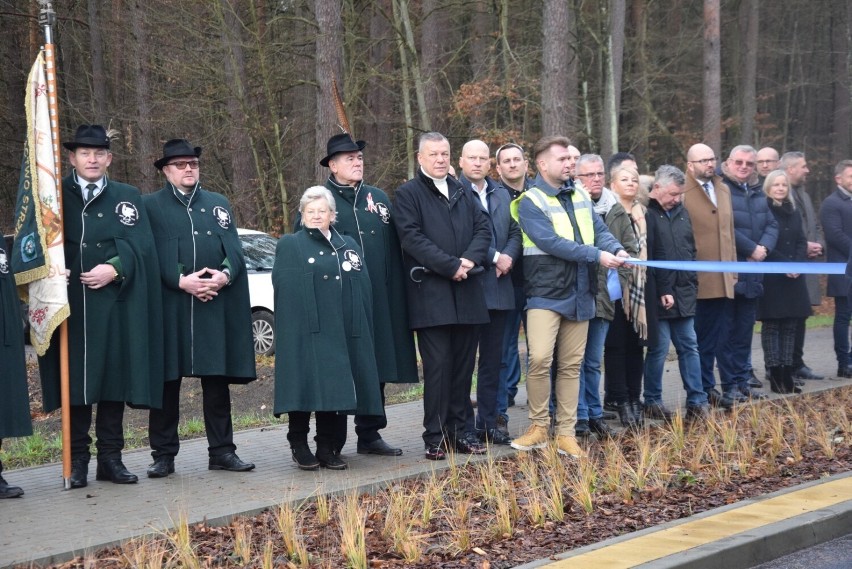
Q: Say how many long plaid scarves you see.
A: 1